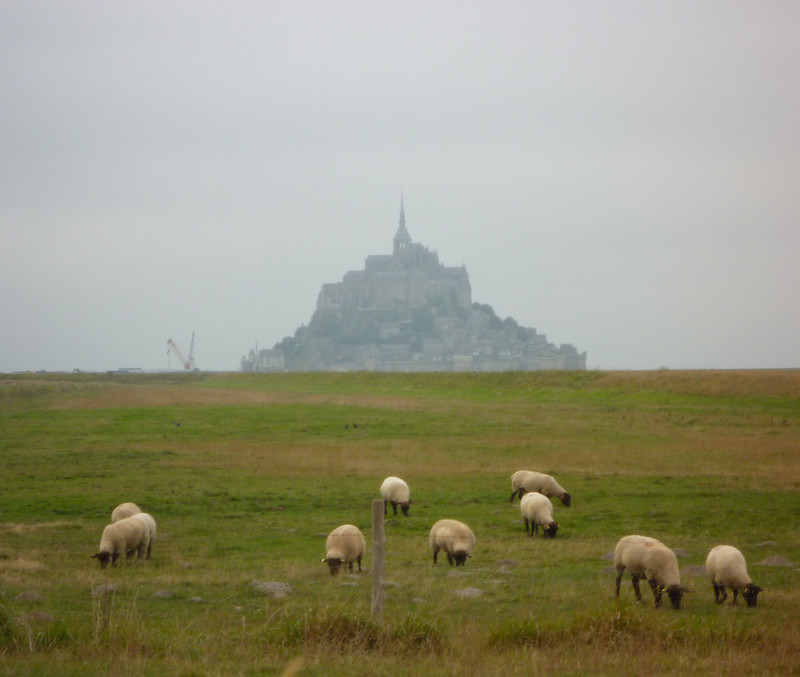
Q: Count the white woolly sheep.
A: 9